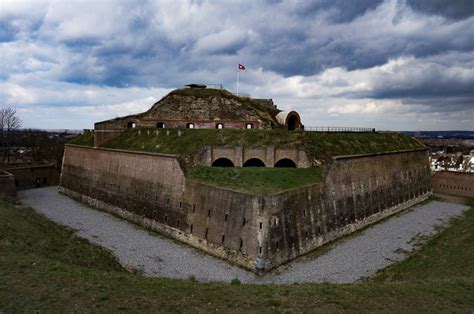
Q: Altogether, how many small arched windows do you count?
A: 5